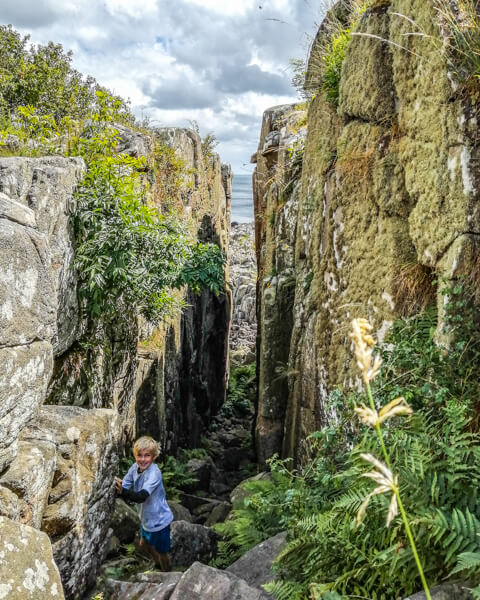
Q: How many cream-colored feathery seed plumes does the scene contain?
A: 3